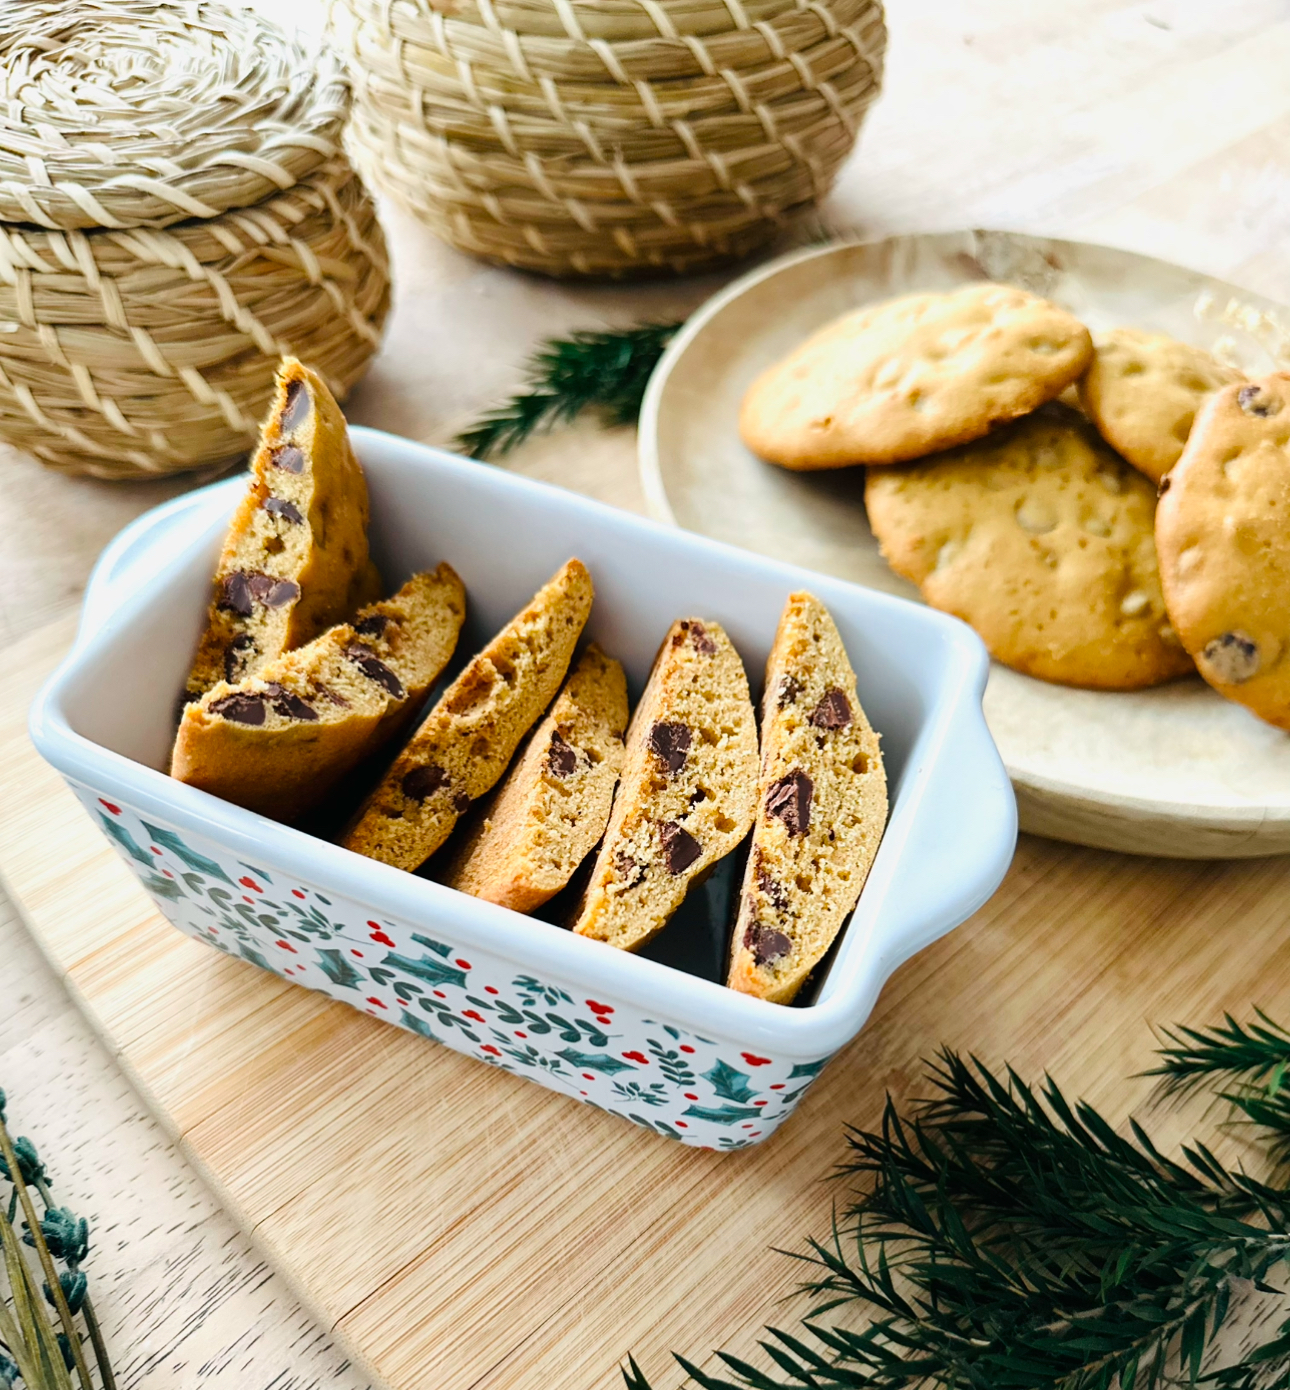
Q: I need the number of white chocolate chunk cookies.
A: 3